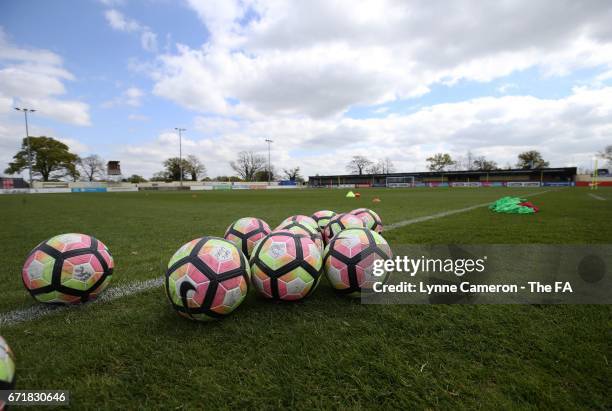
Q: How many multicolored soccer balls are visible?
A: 11